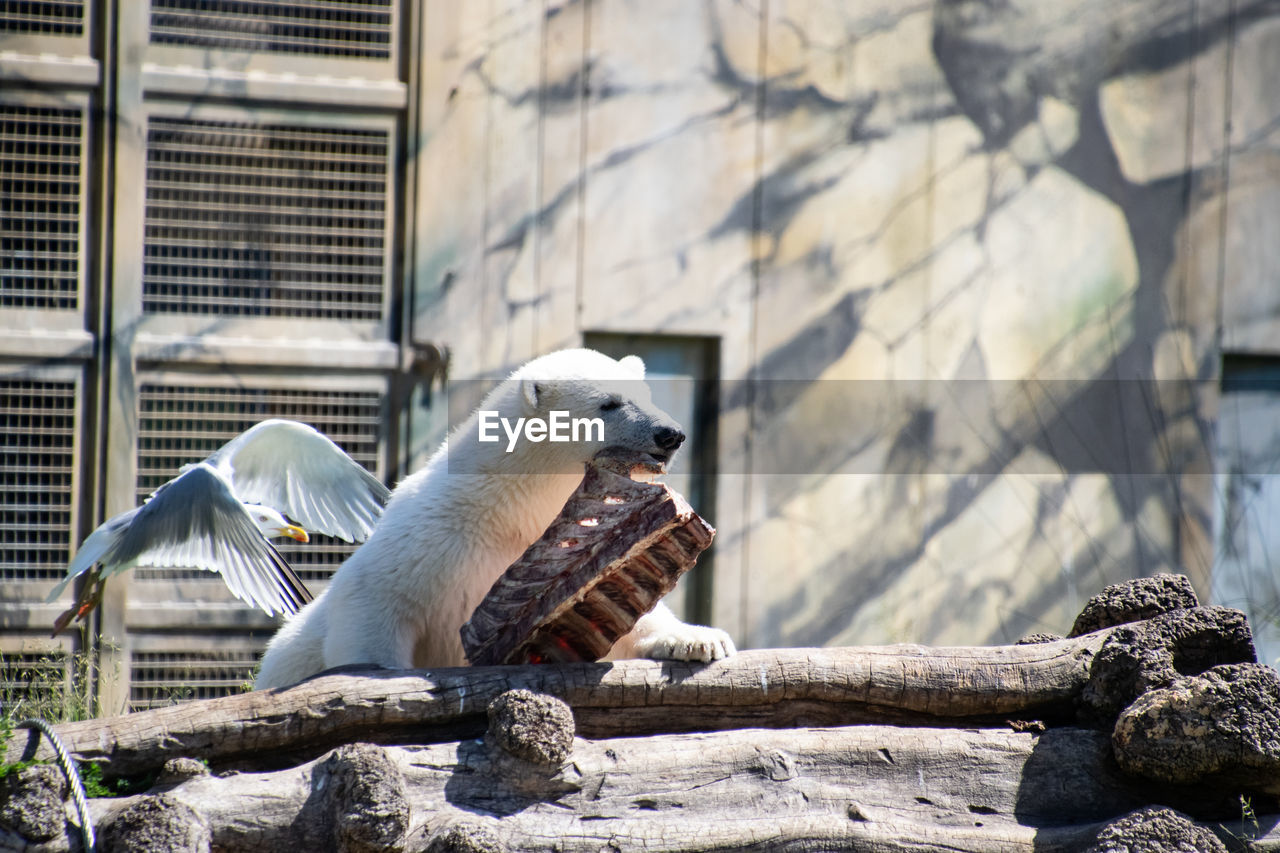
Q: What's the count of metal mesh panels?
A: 8